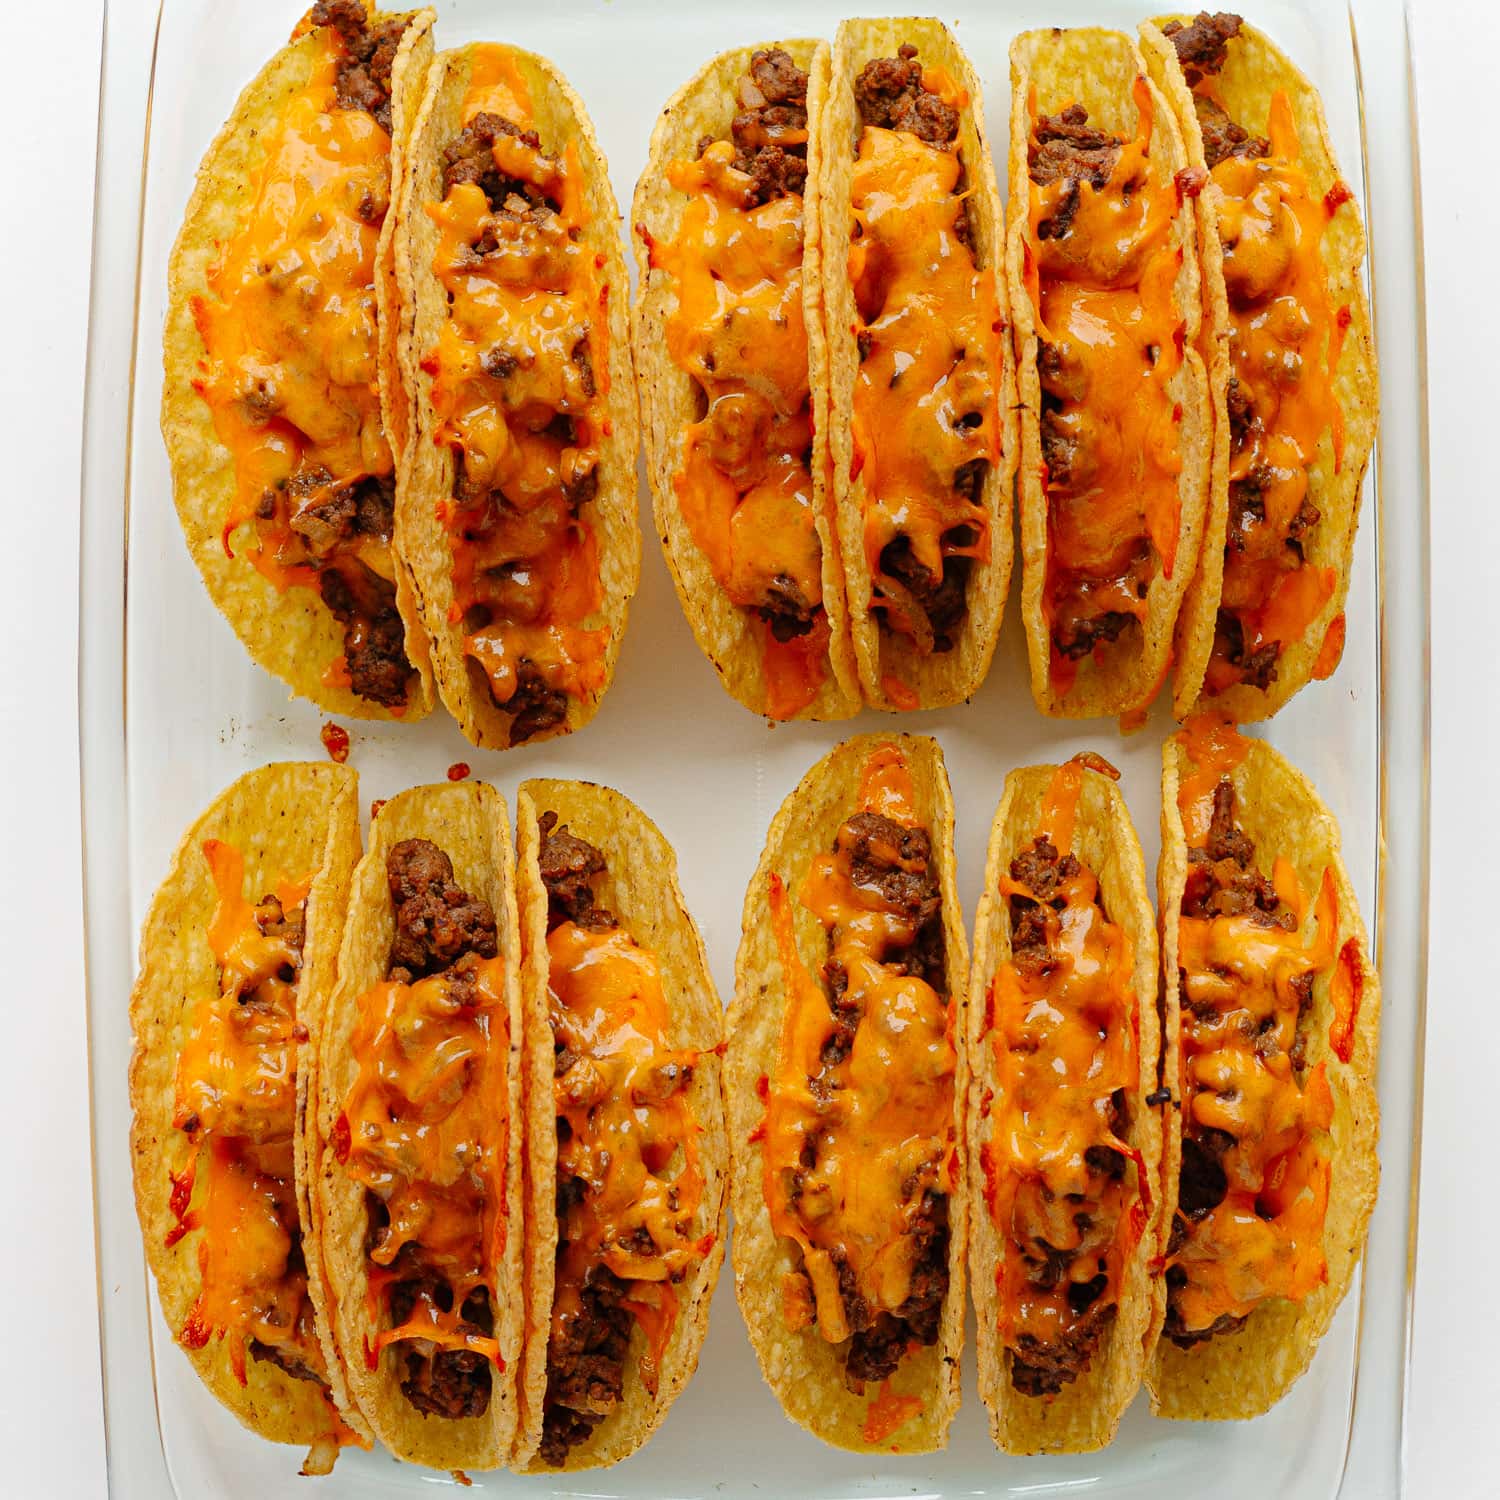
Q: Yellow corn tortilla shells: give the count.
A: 12